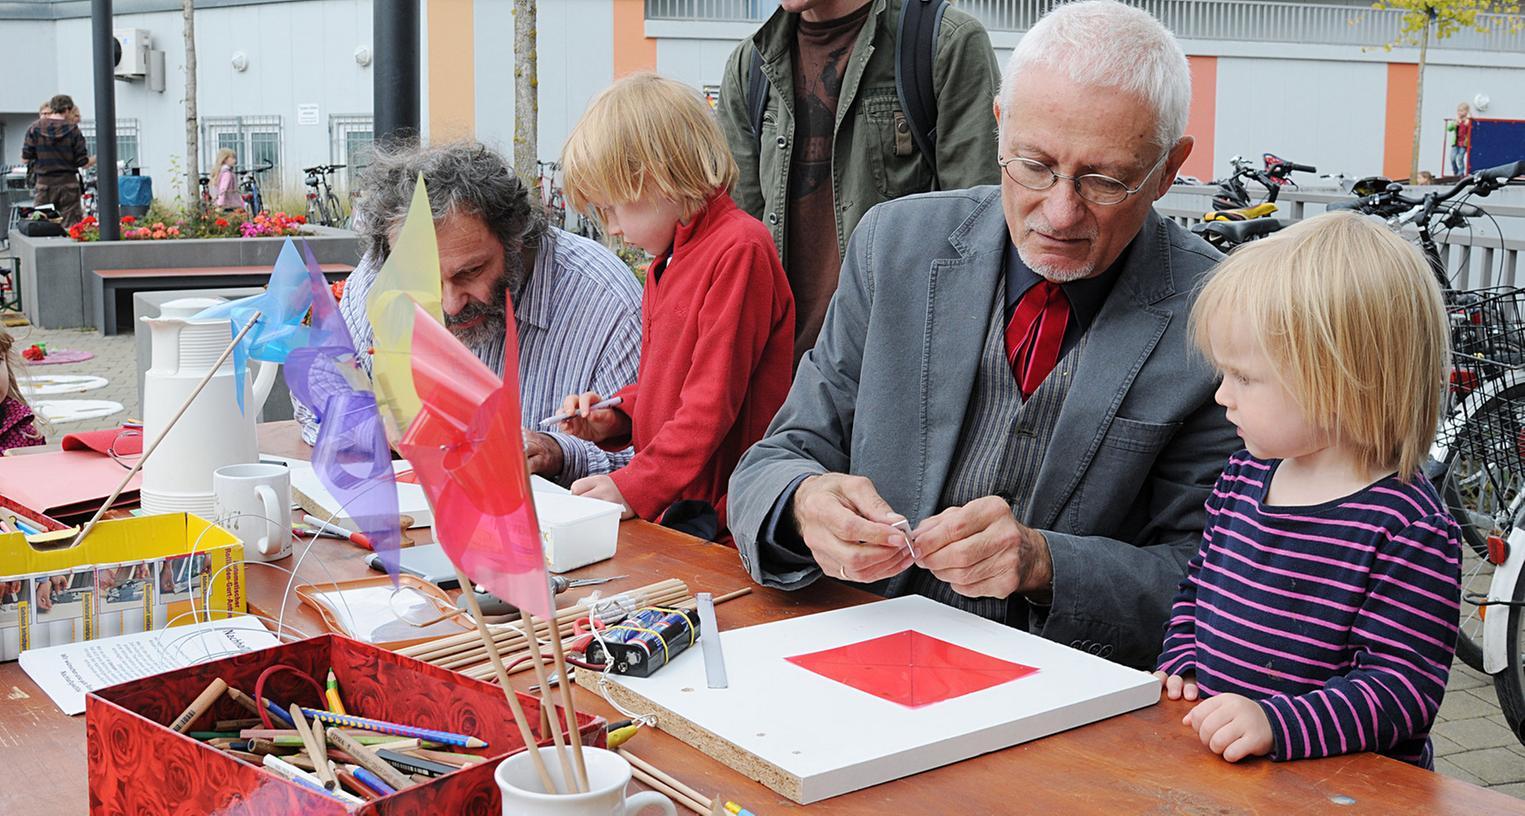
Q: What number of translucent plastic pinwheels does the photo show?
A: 4